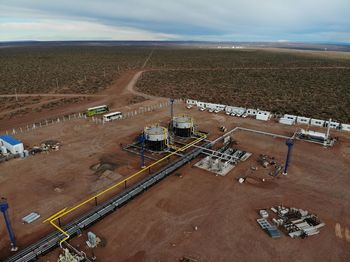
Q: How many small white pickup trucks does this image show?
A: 8